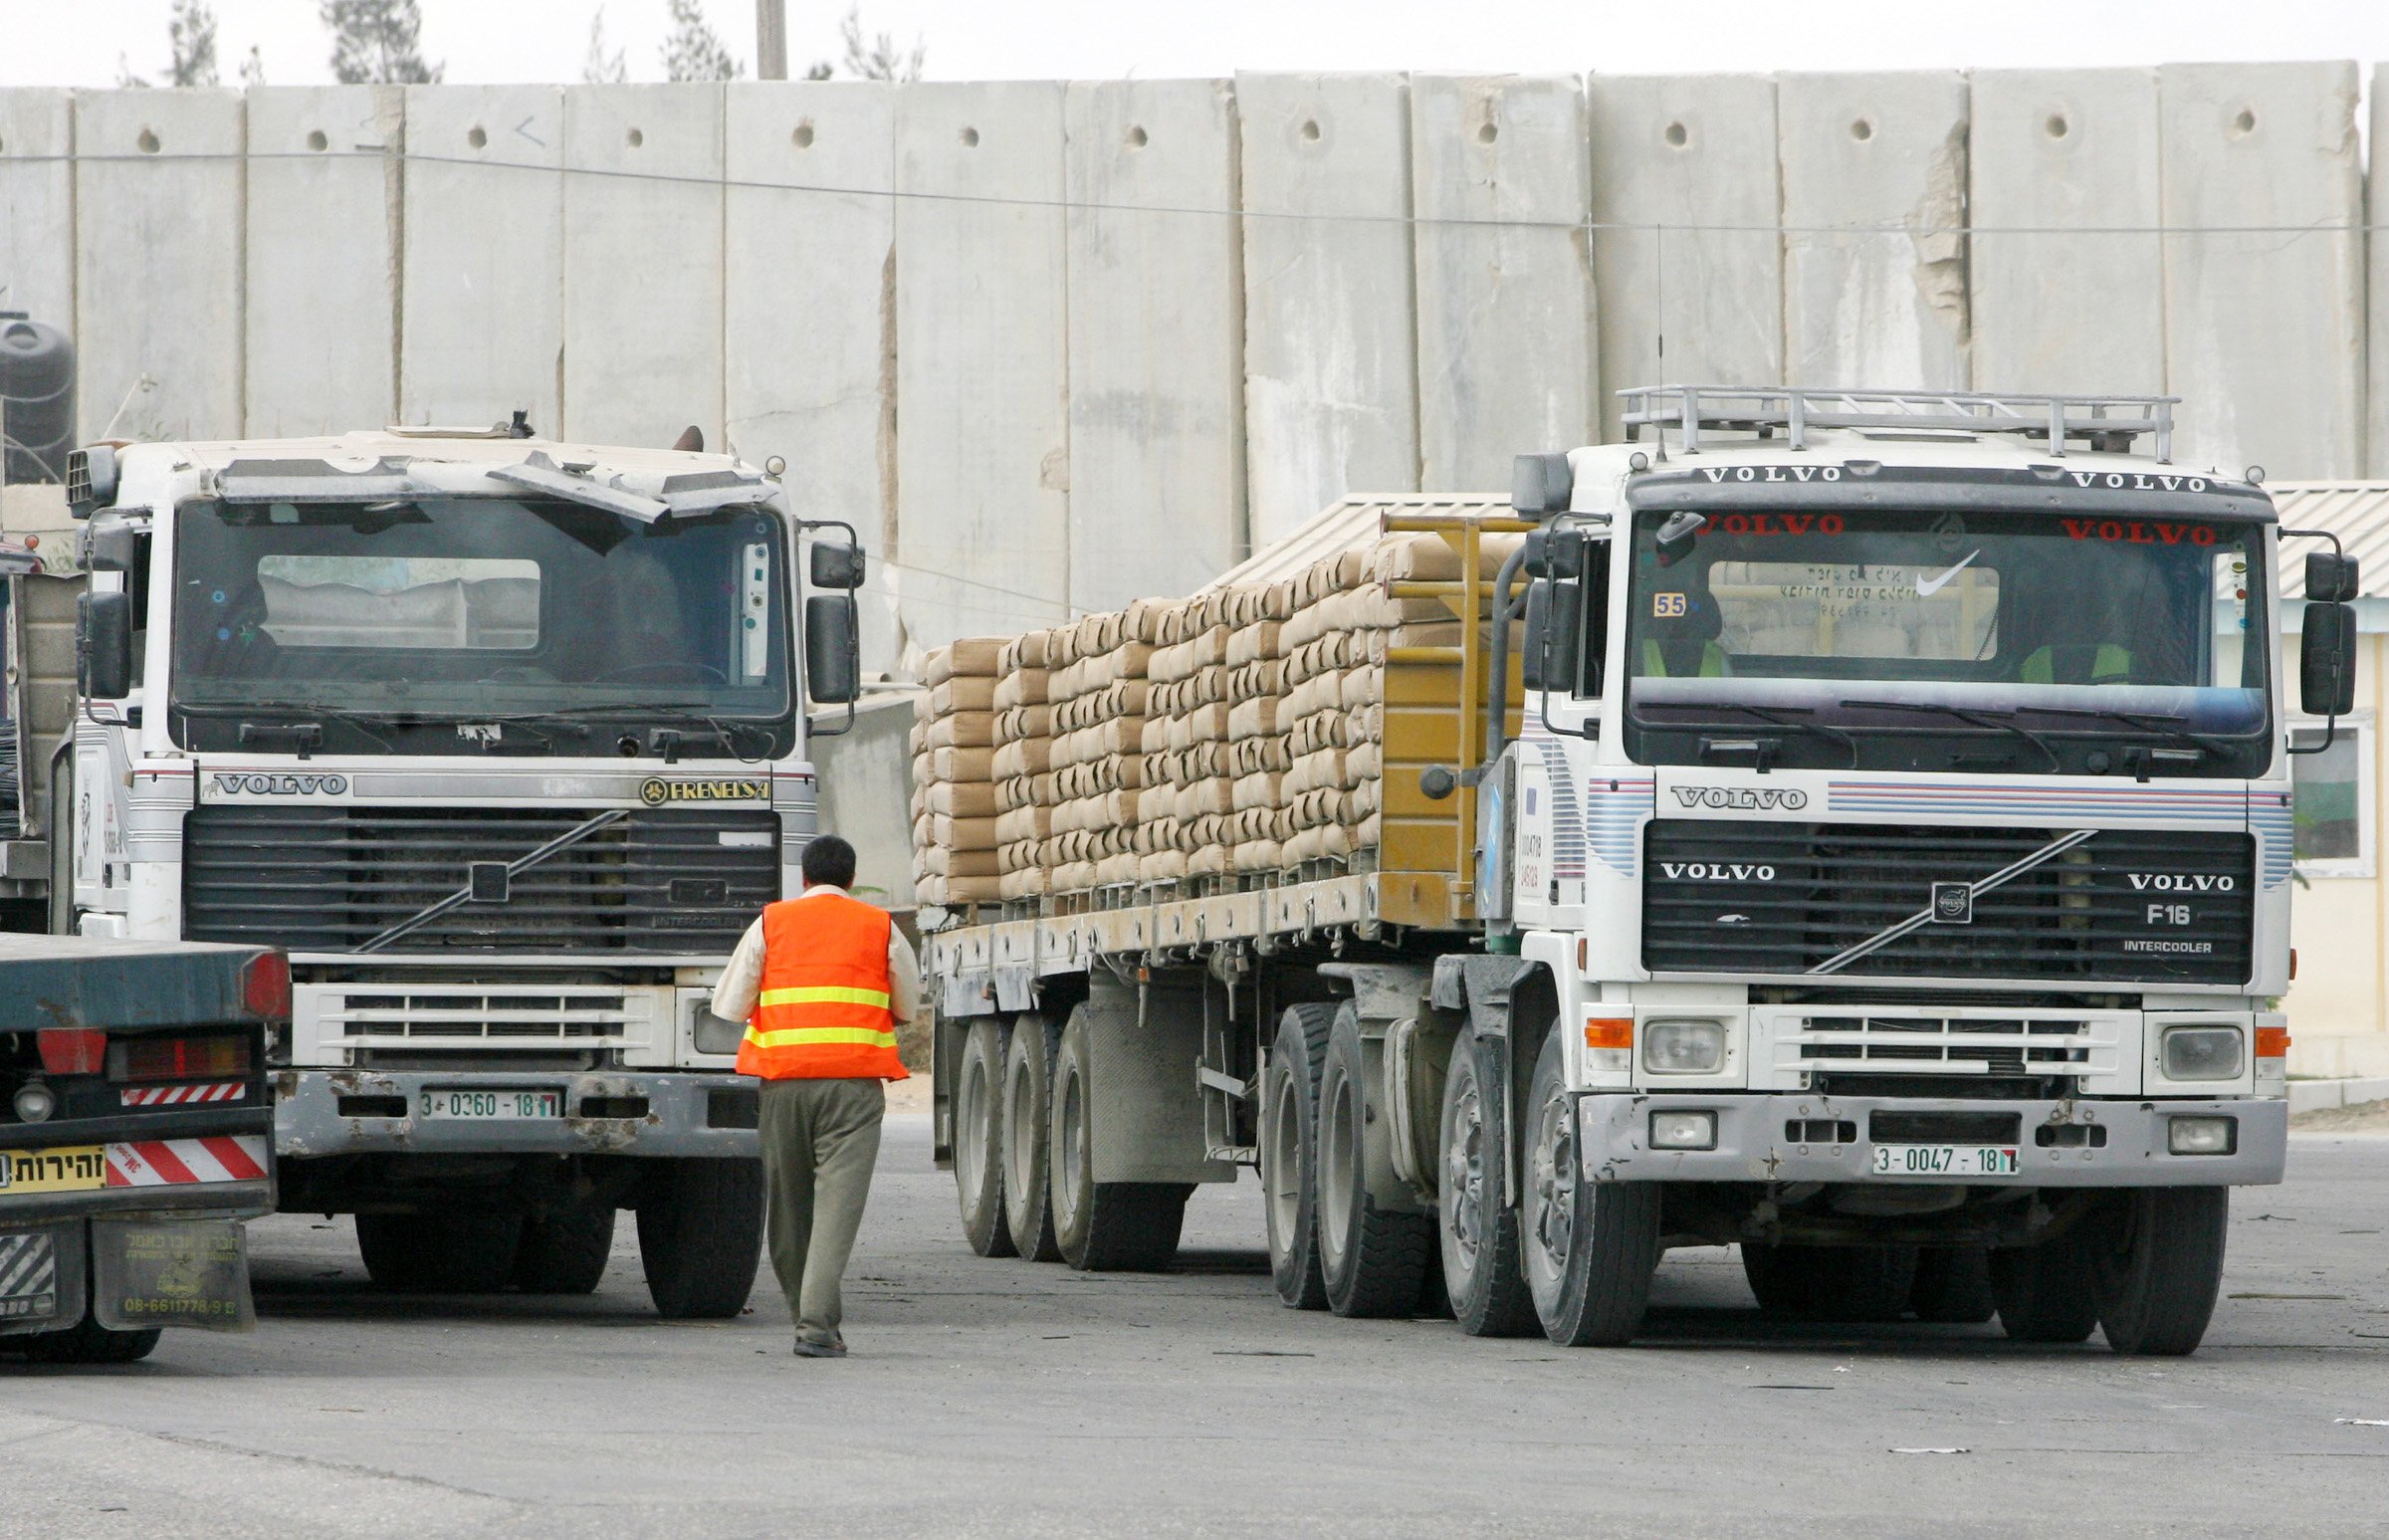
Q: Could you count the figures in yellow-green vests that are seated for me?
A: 2